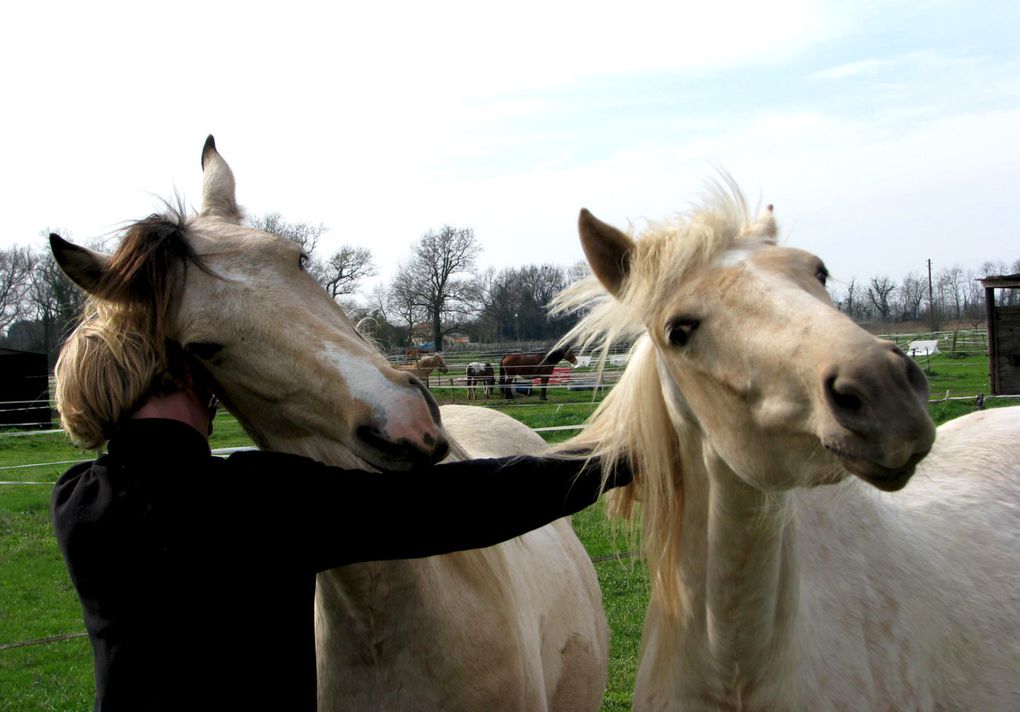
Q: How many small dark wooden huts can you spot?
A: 2